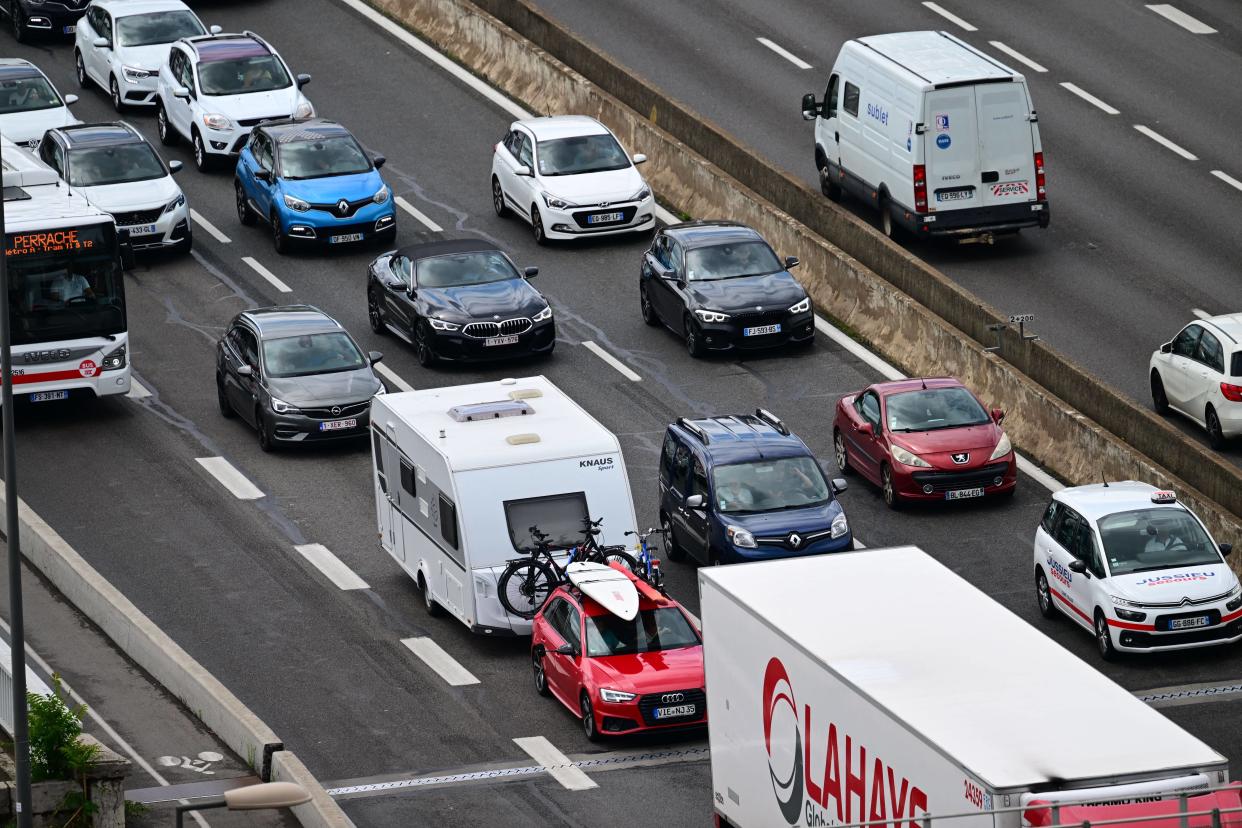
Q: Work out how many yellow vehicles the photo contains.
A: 0